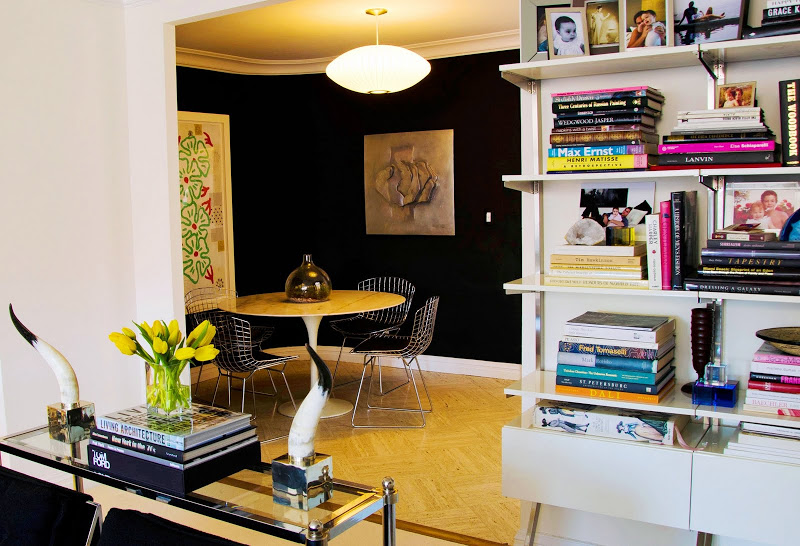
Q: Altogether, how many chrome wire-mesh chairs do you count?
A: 4